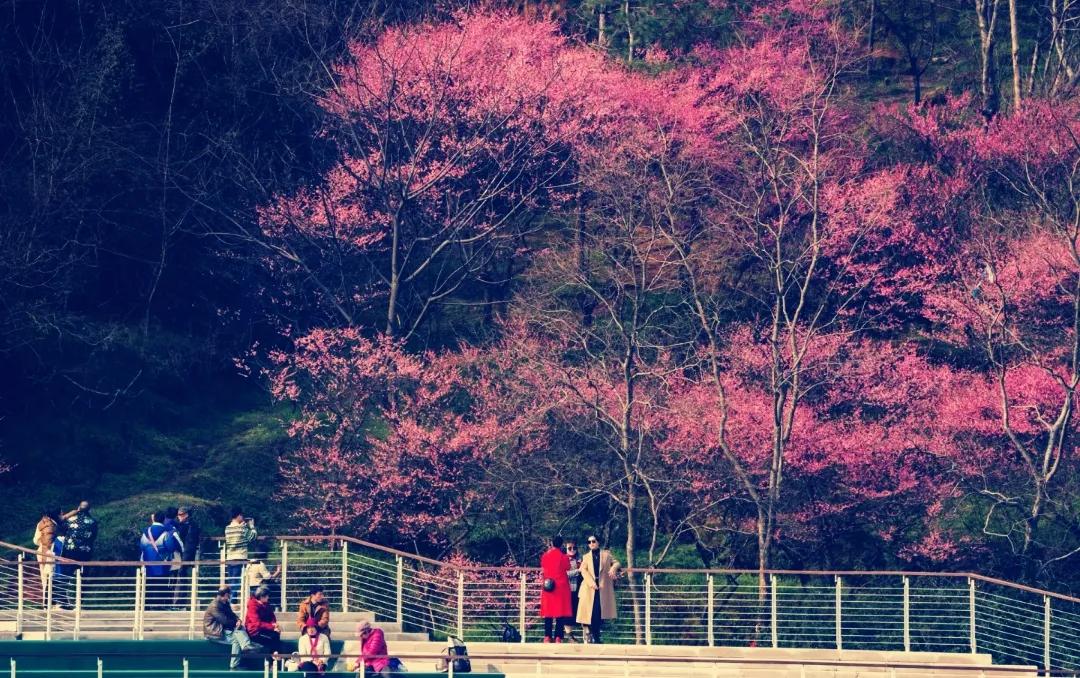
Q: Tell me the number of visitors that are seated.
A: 5